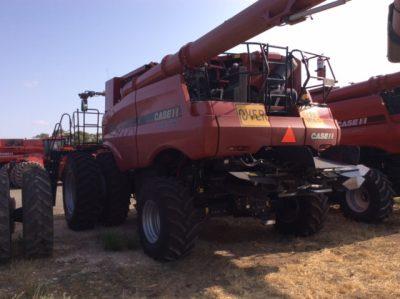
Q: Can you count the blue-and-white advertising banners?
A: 0